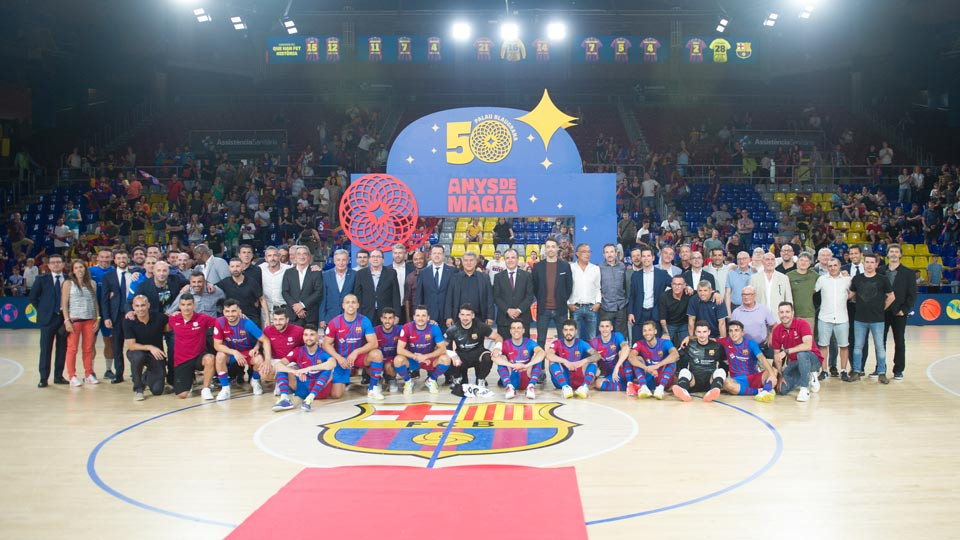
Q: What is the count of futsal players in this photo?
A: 12